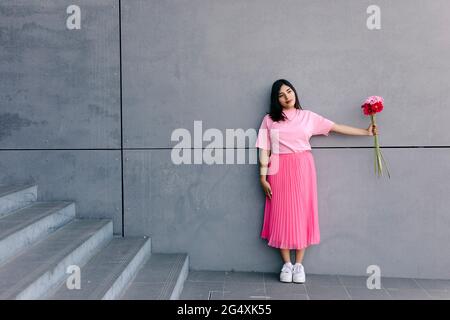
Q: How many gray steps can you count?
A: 5